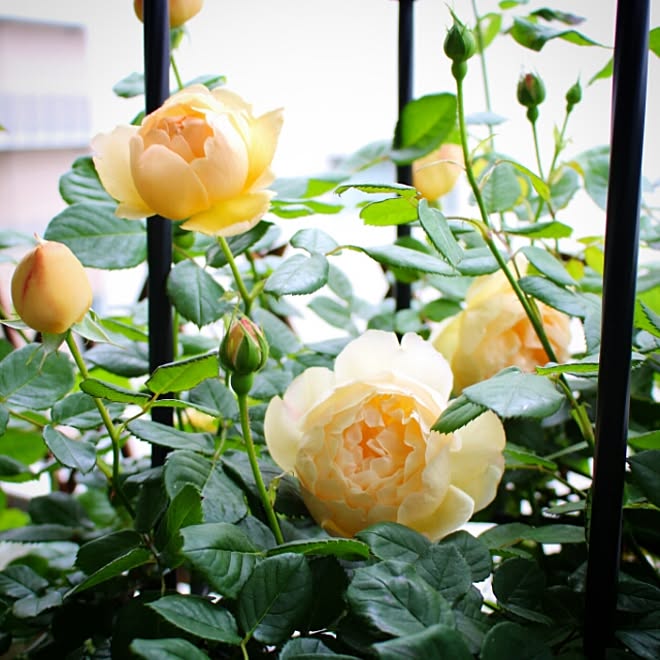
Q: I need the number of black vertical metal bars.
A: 3